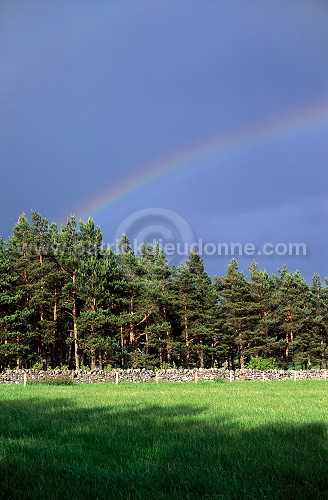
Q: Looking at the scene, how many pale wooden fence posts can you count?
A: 8